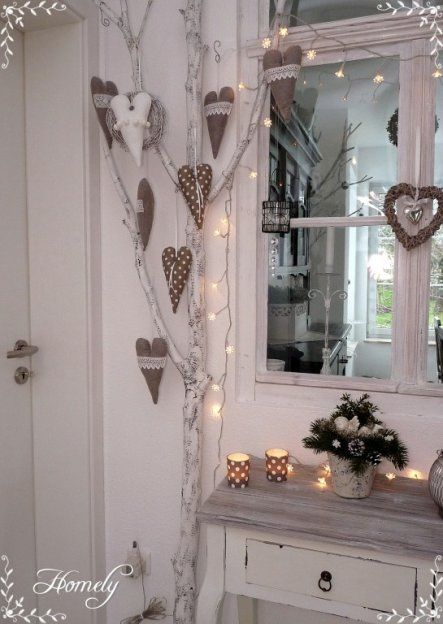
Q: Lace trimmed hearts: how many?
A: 5